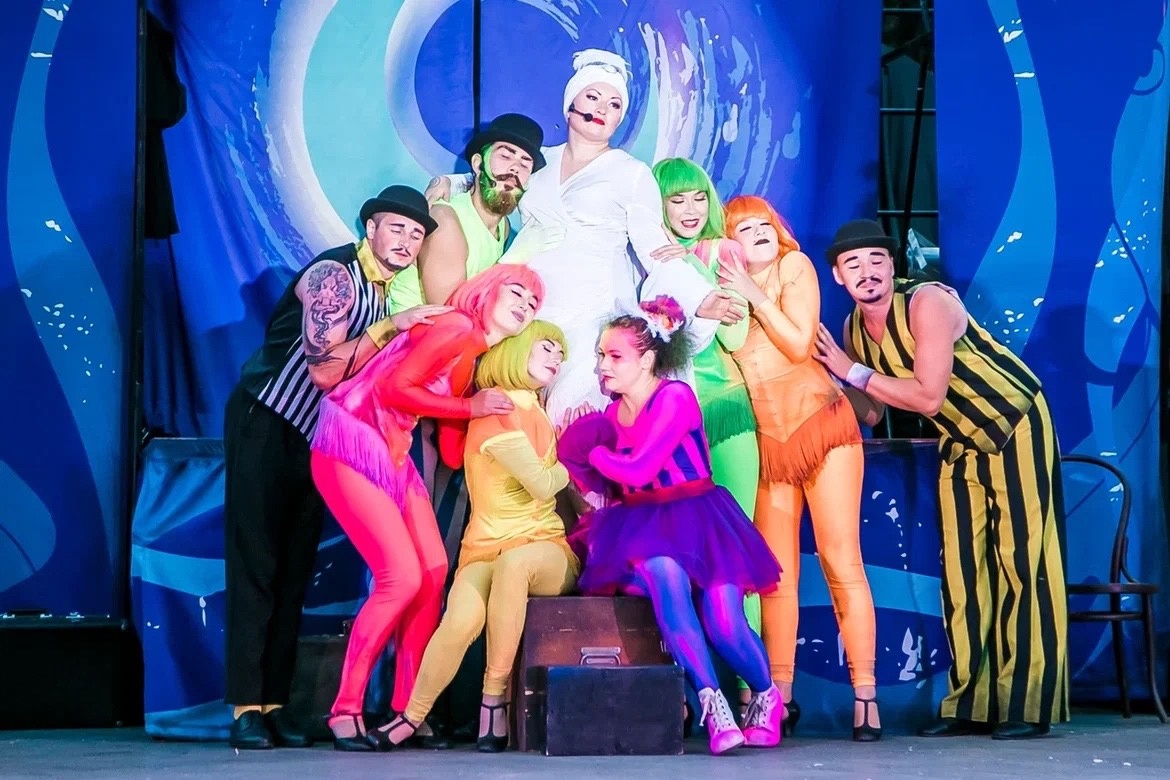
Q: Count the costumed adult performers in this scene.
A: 9